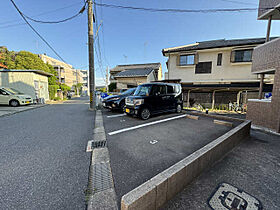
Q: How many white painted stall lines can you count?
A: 2